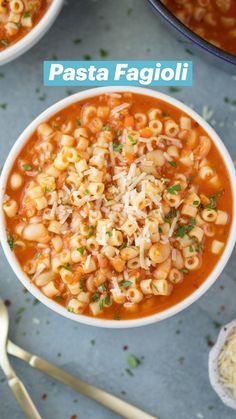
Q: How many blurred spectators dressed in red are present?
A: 0